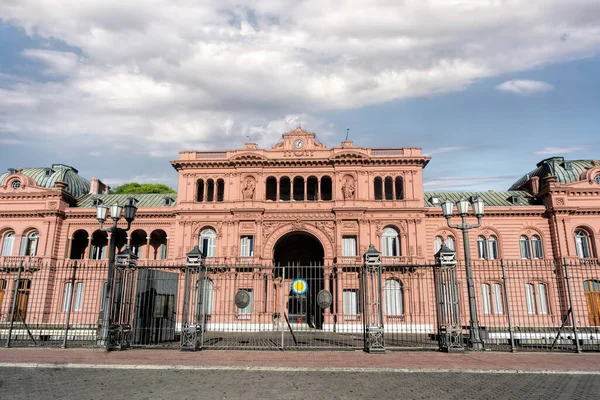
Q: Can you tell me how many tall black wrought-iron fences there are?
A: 1